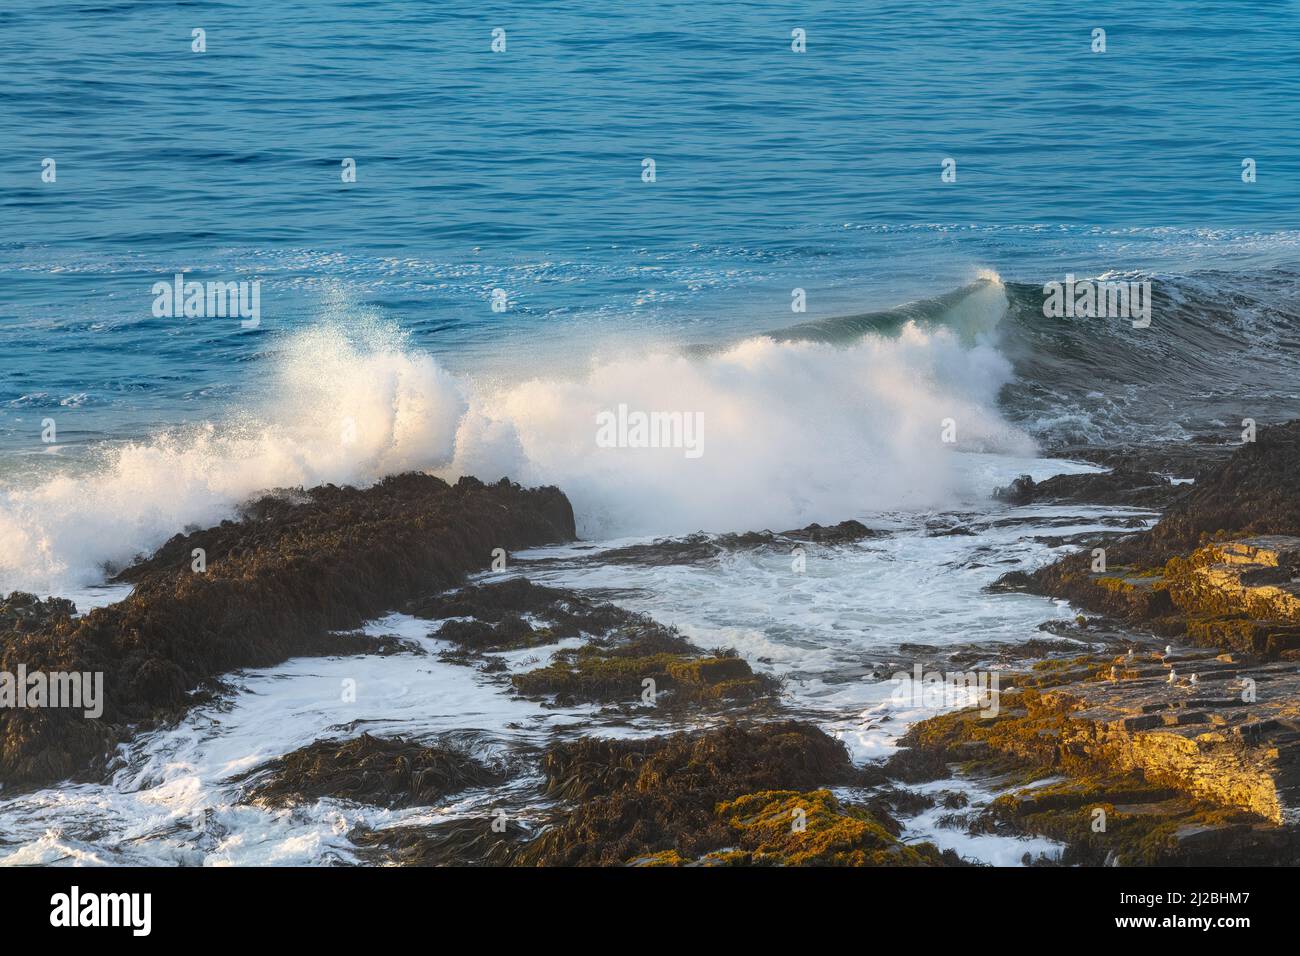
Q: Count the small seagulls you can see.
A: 5